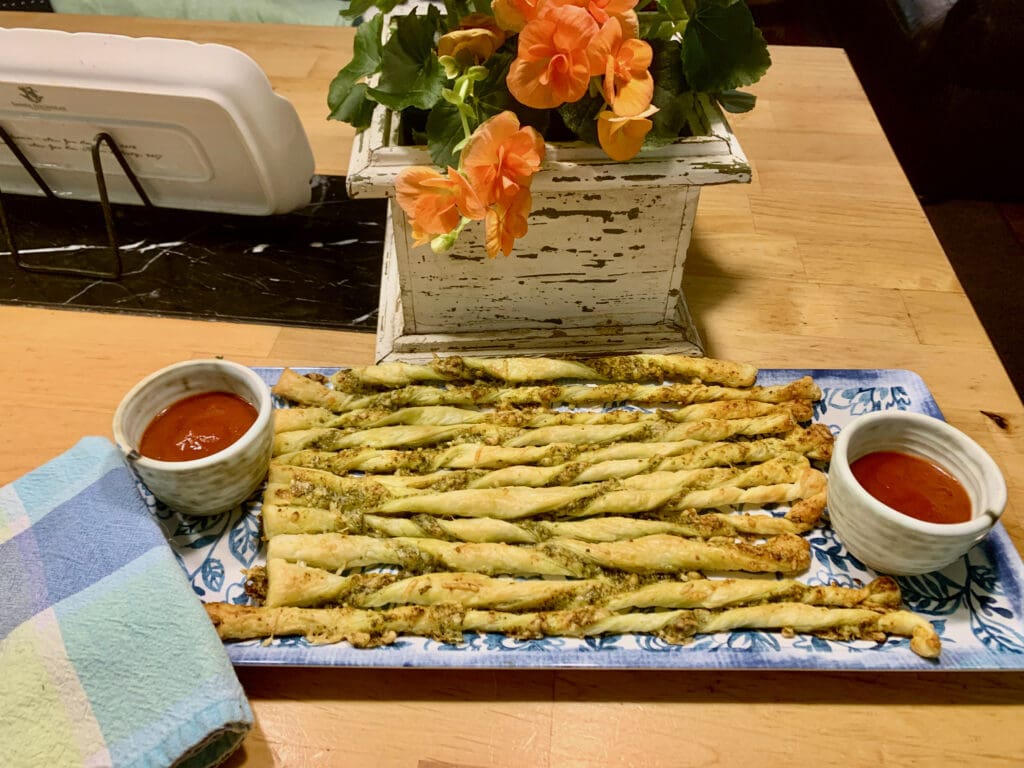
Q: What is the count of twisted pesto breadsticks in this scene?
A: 11